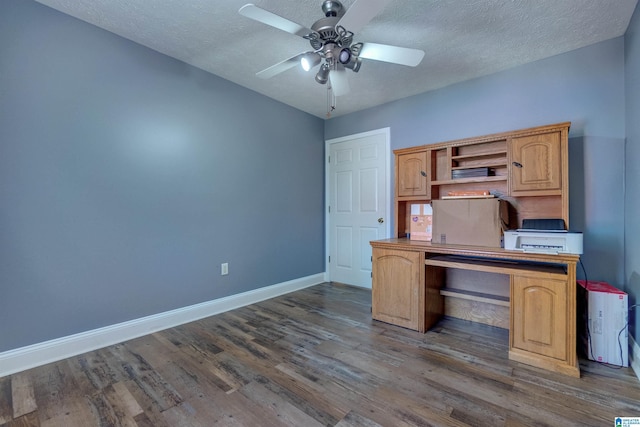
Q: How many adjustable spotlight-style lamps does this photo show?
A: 4